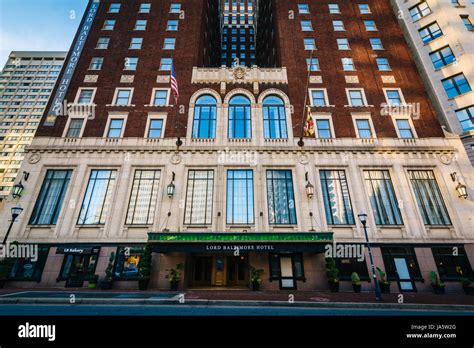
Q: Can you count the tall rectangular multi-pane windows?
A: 9